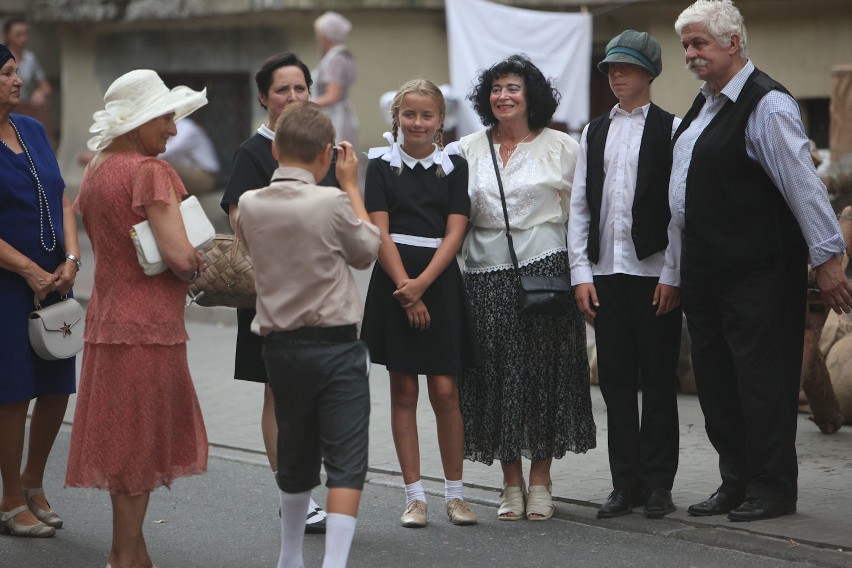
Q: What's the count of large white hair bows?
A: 2